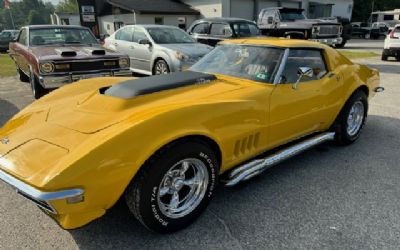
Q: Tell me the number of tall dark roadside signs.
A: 1